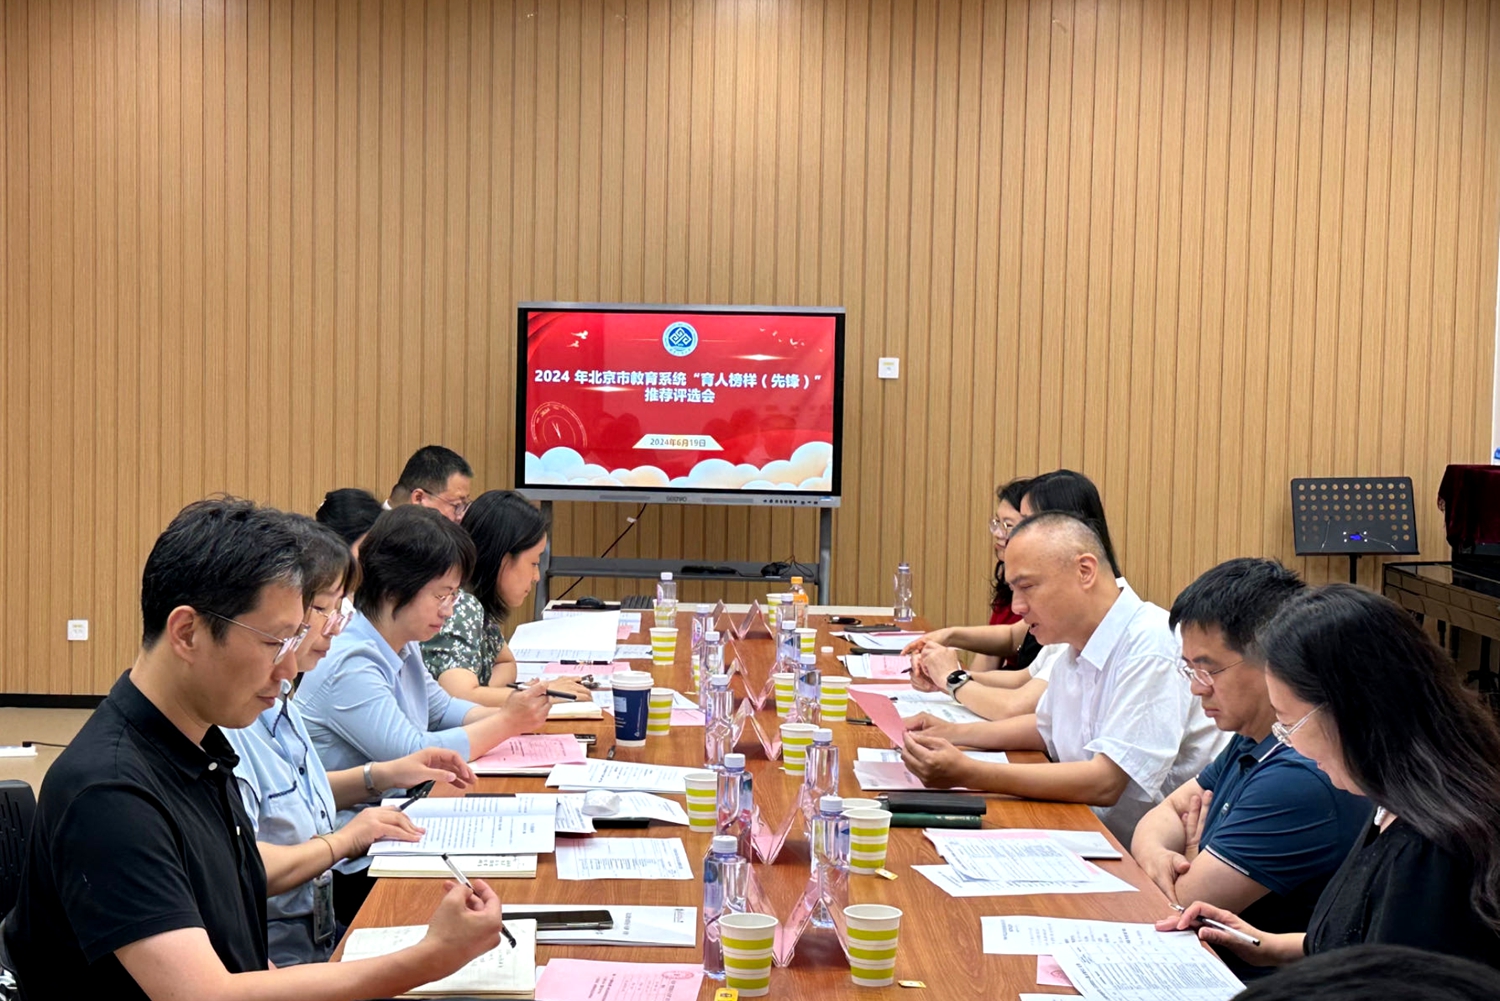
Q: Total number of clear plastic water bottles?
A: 12